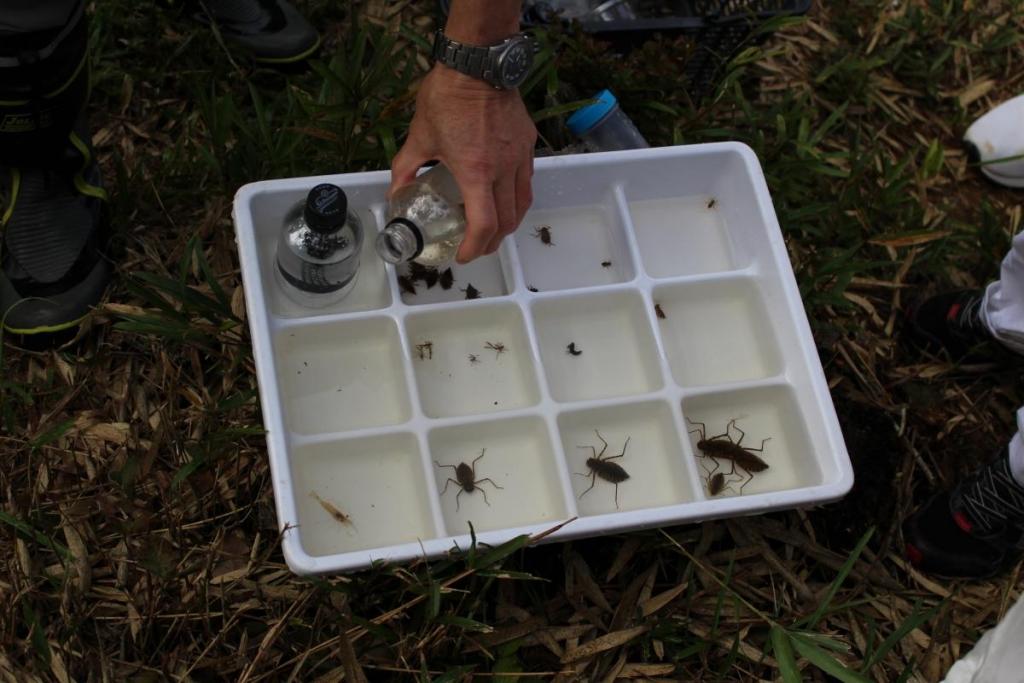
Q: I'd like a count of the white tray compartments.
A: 12